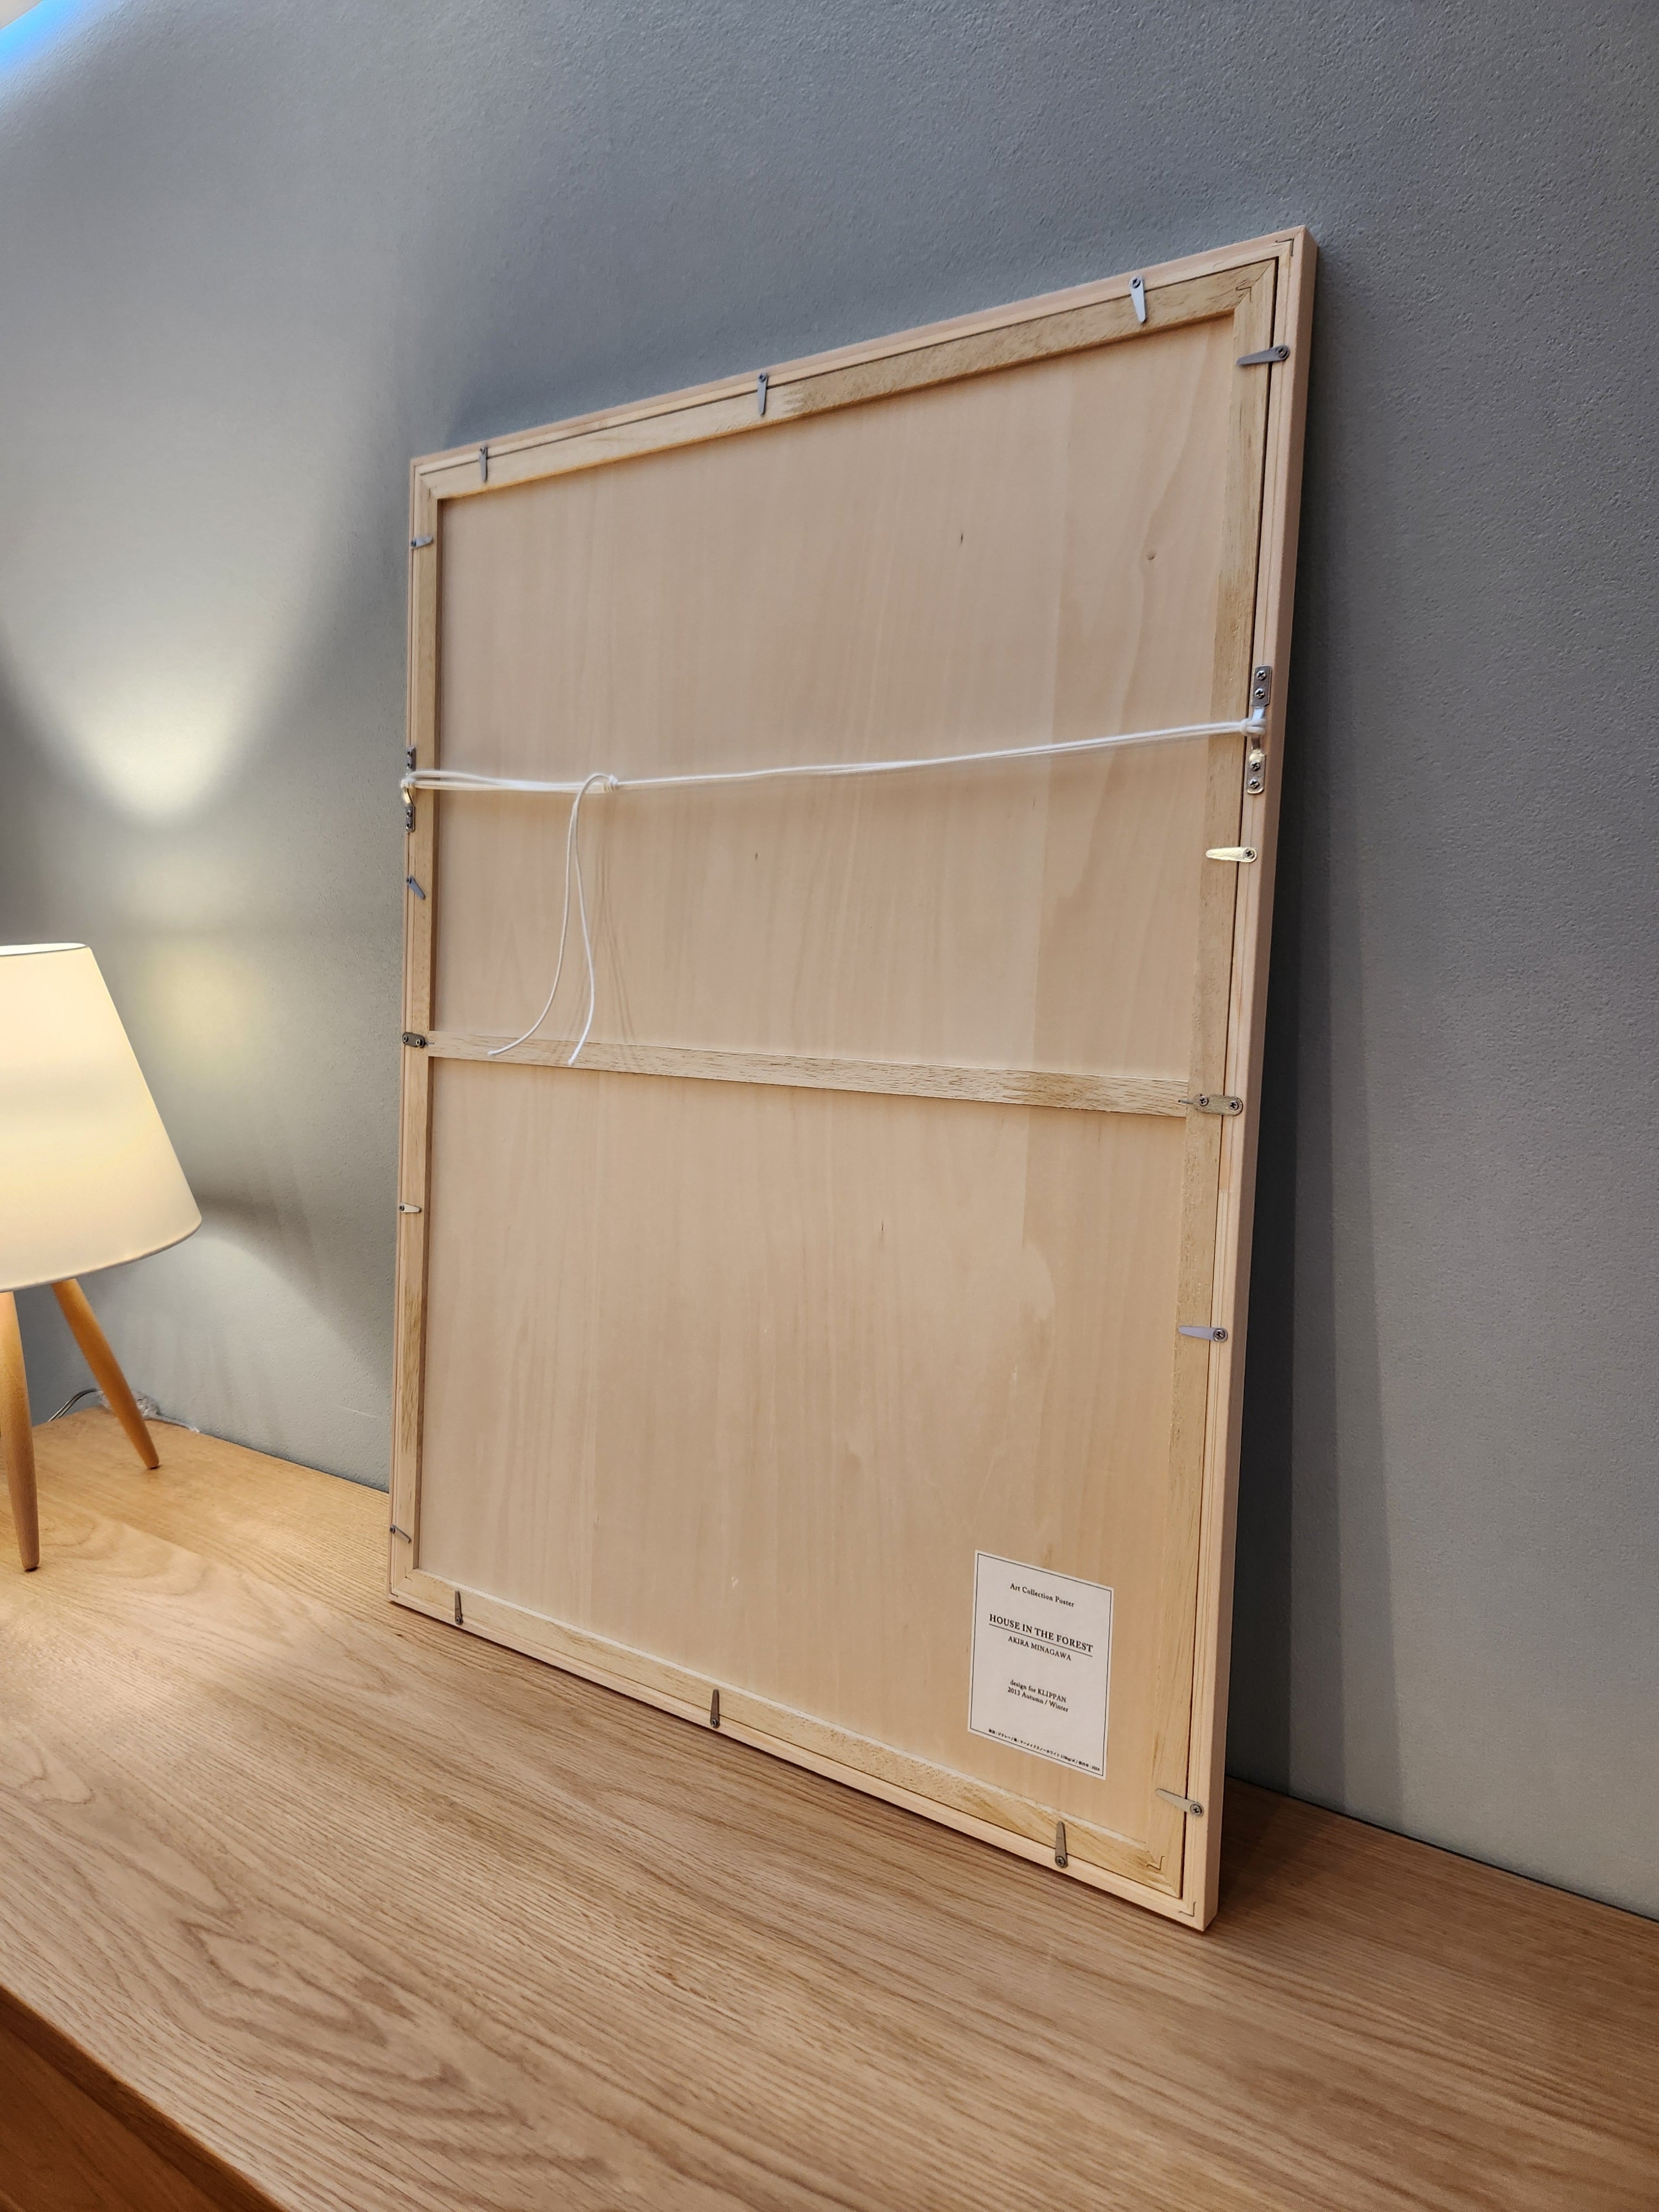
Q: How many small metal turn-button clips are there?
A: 14